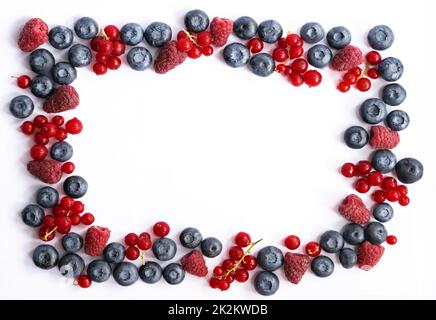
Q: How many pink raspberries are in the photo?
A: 12